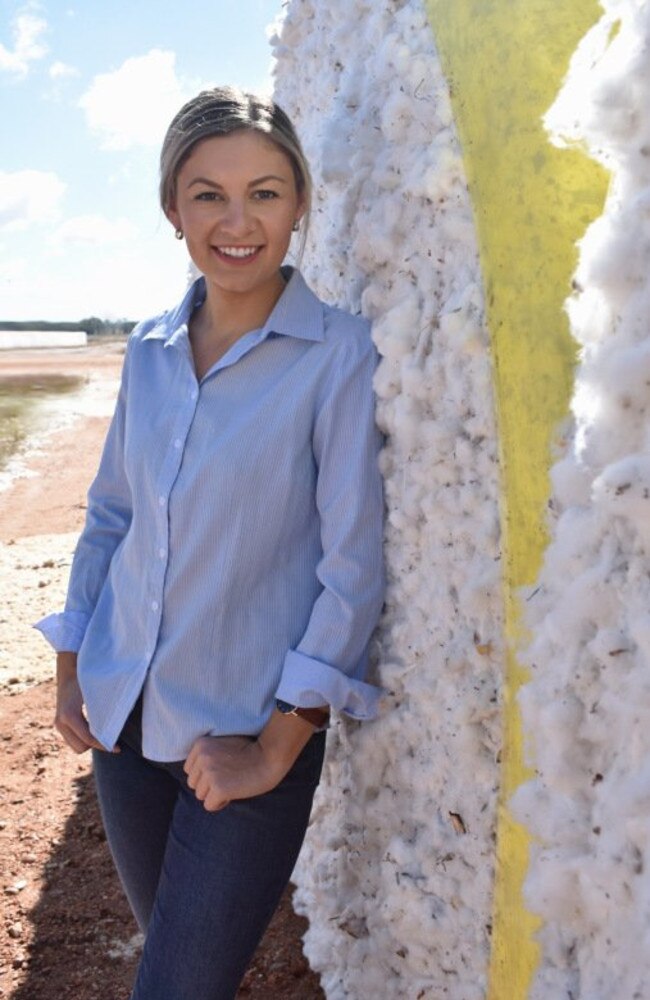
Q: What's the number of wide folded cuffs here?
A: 2